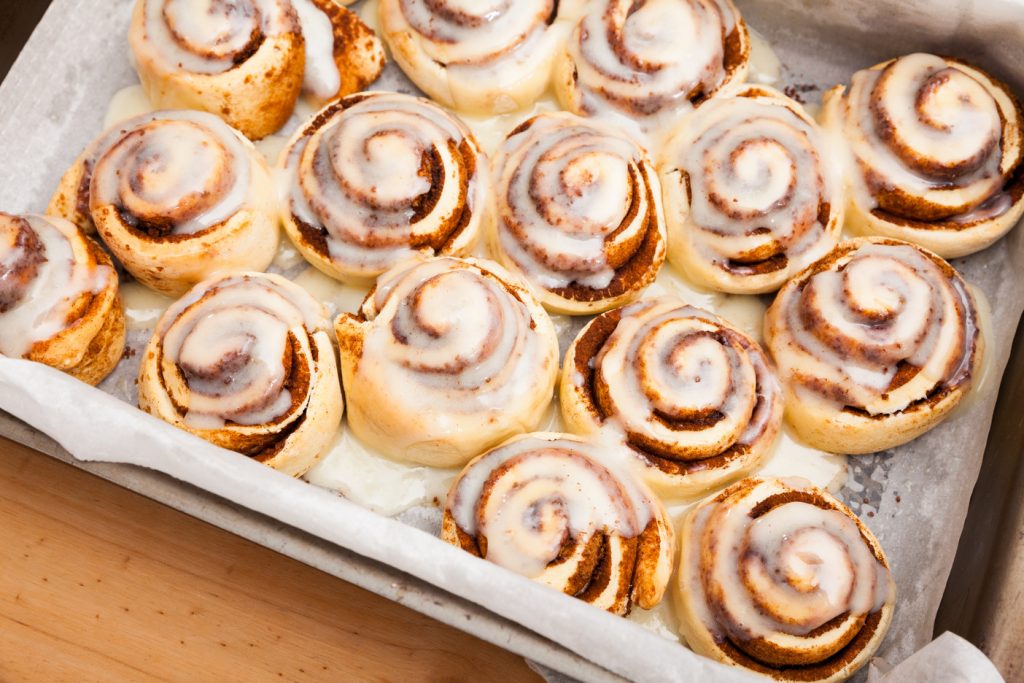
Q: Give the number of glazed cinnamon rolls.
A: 15